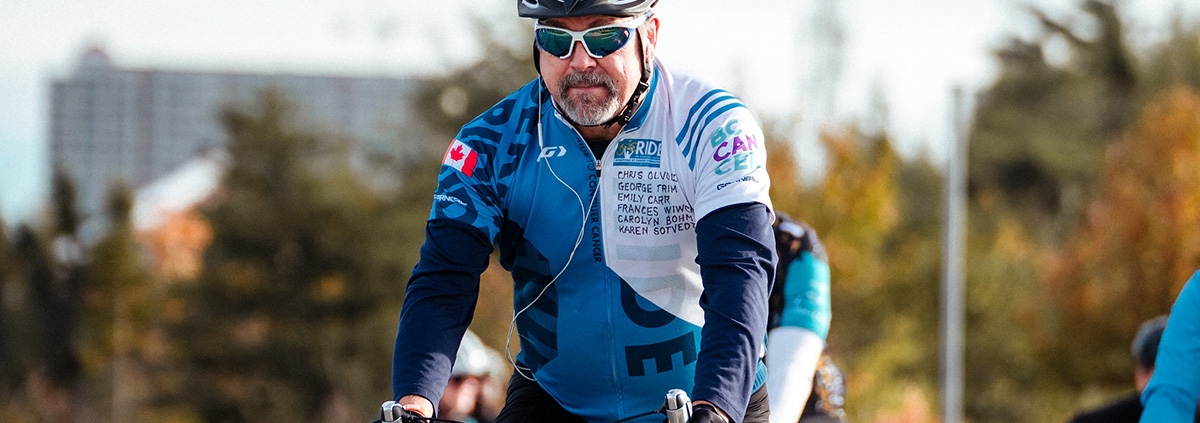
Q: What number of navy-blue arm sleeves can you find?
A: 2